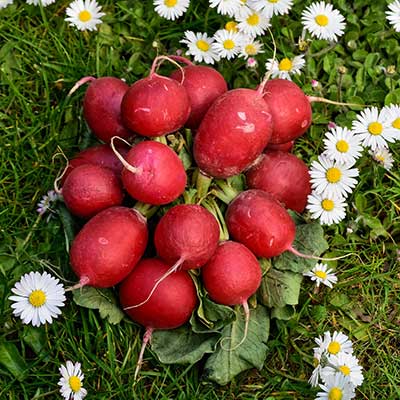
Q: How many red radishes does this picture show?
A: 15